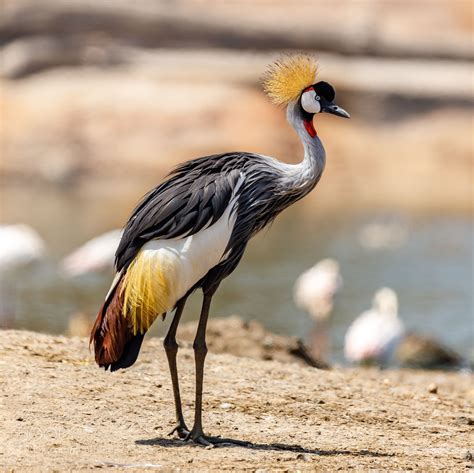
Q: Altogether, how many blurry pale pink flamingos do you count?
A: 4